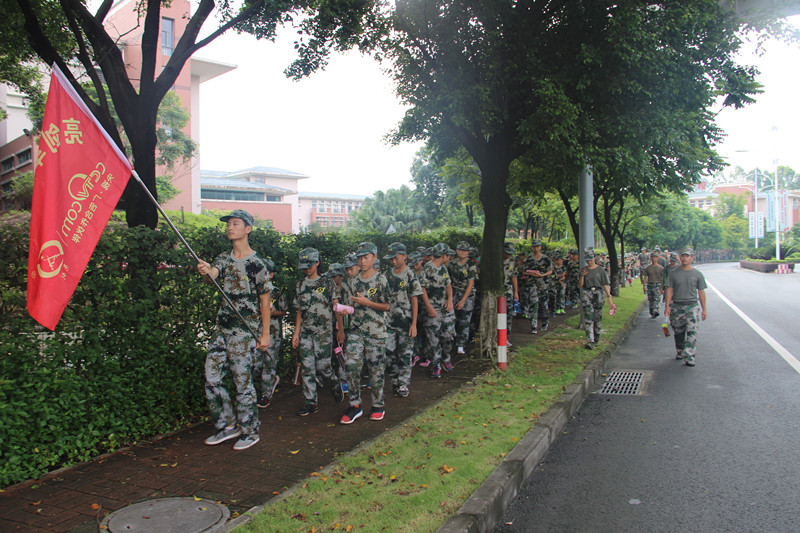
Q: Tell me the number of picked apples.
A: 0